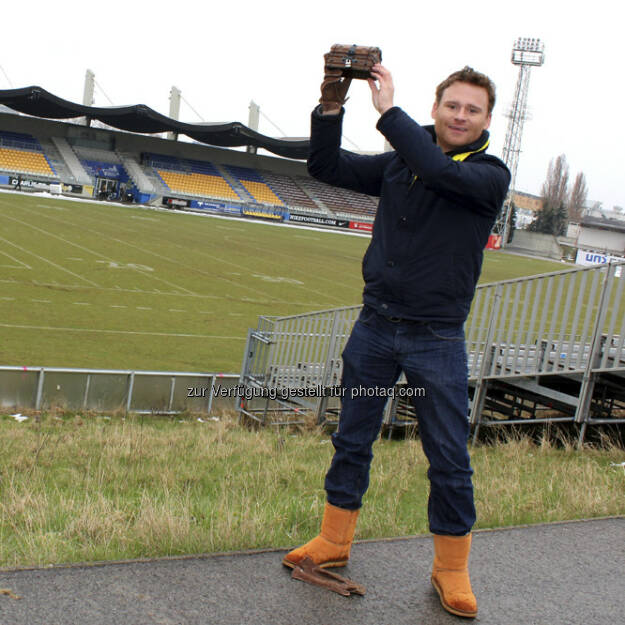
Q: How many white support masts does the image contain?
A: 3